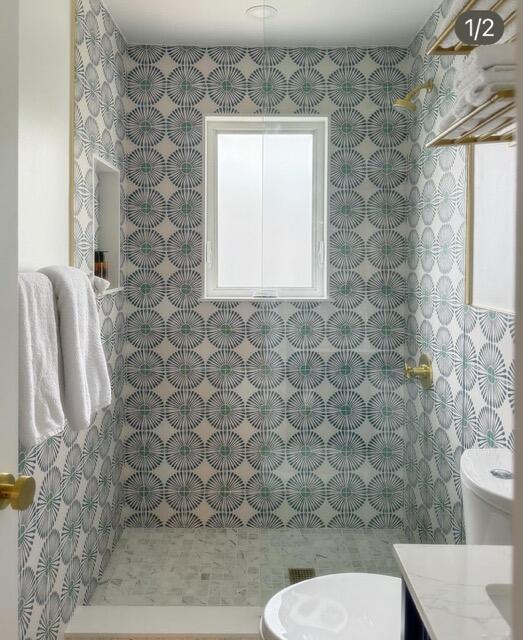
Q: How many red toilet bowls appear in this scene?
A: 0